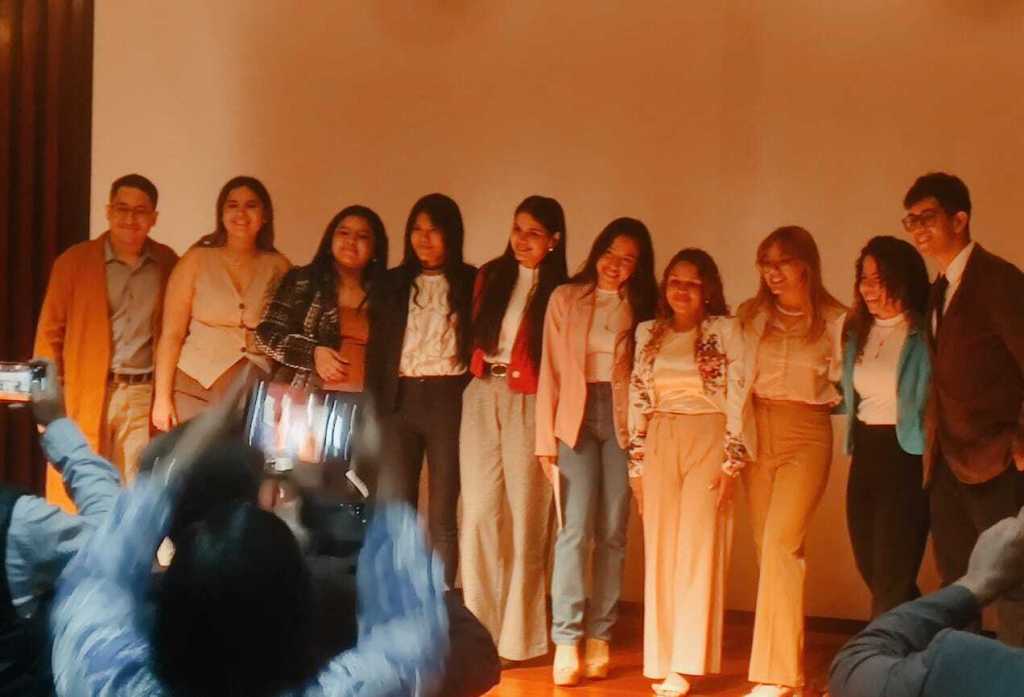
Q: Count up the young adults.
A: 10